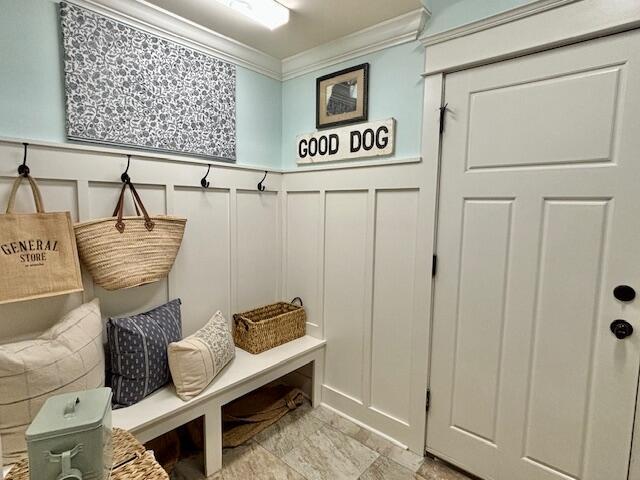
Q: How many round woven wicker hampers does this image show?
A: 1